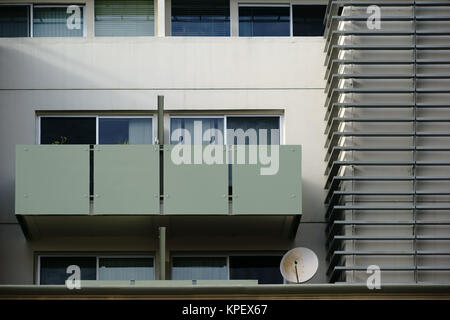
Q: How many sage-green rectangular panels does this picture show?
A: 4